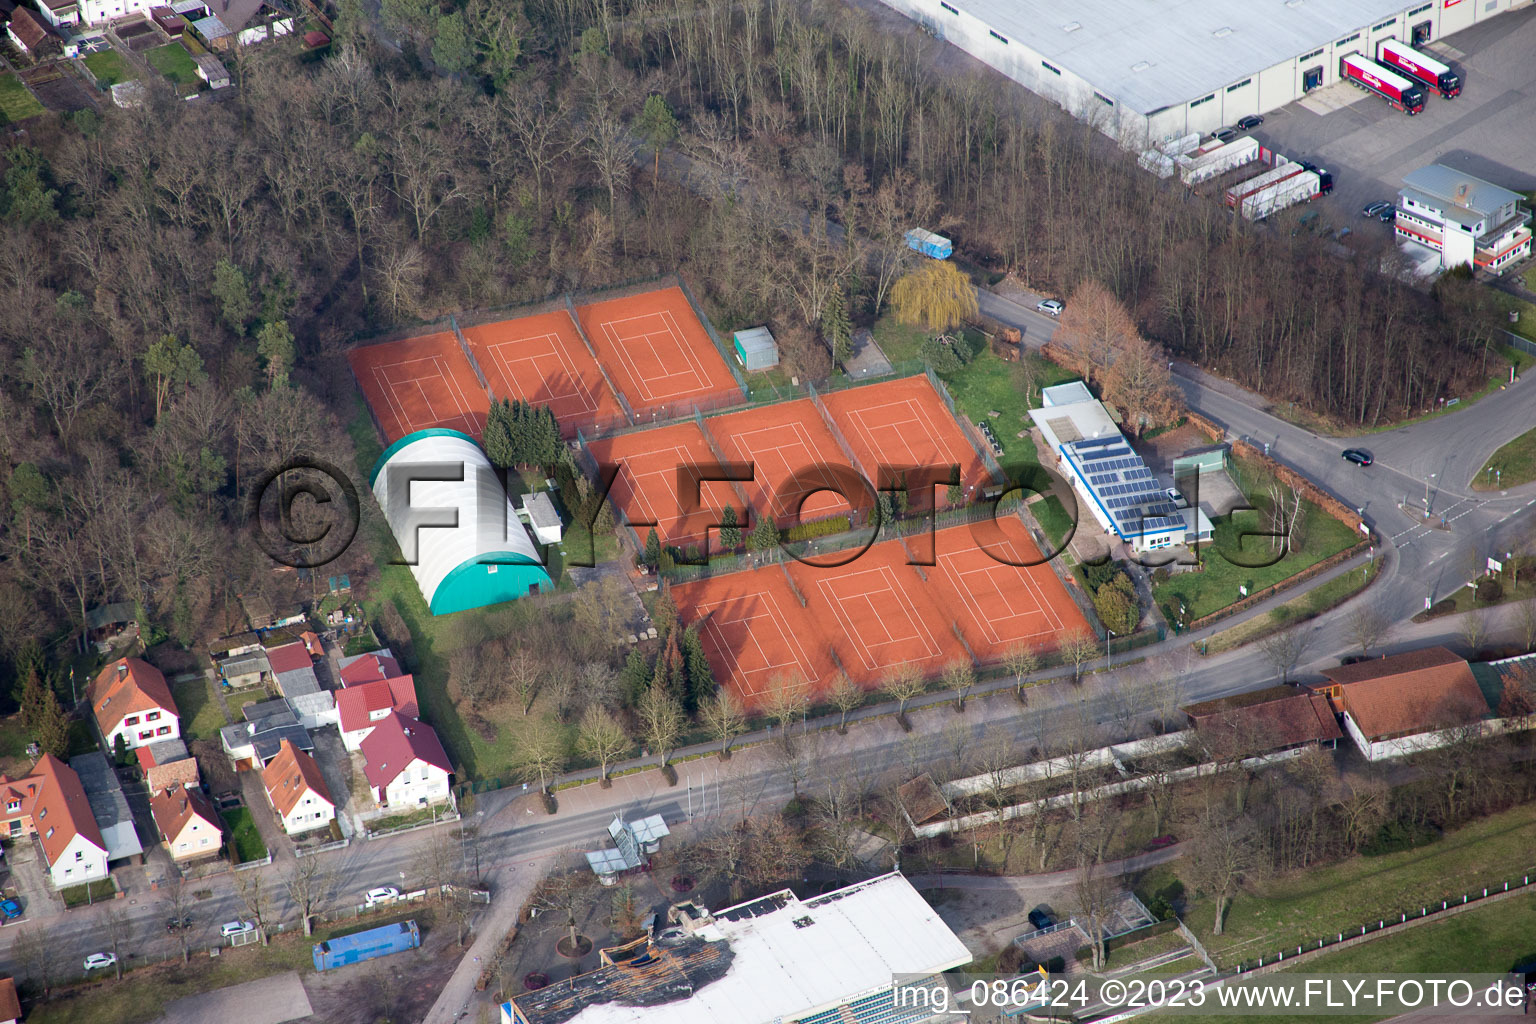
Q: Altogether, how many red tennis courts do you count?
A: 9